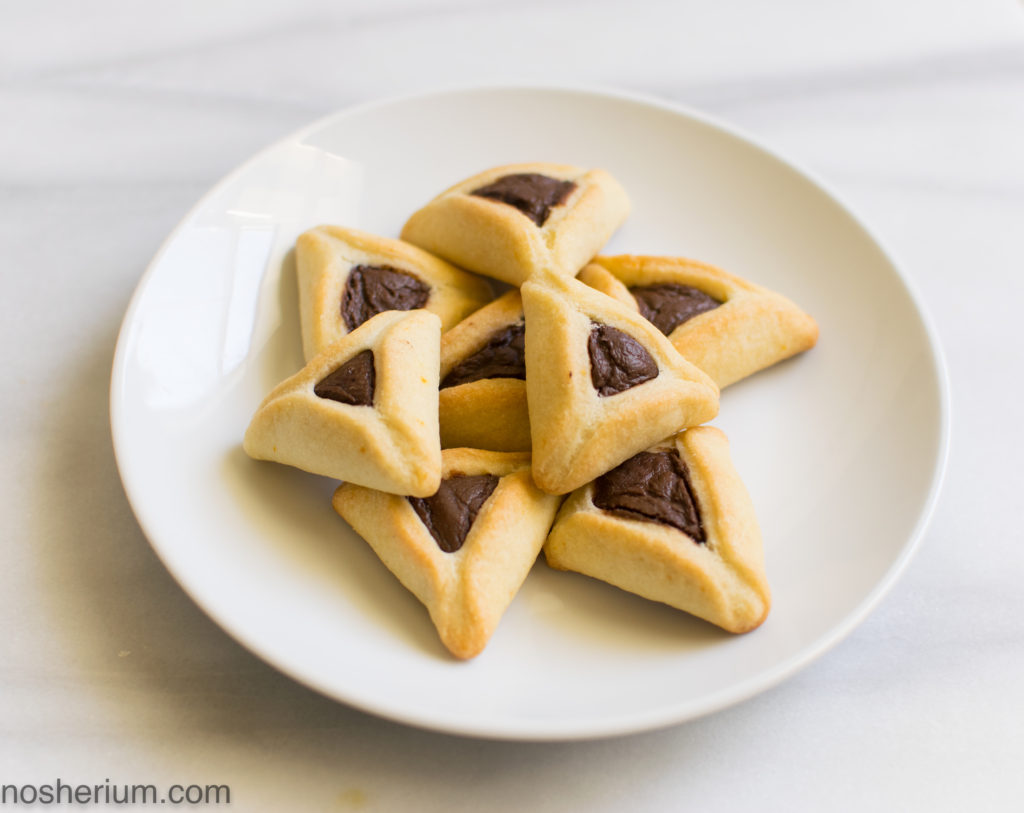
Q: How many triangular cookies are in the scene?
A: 8